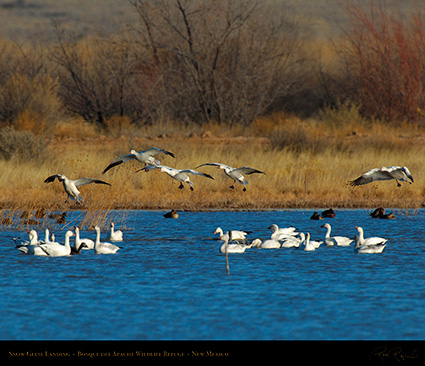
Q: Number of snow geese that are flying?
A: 5